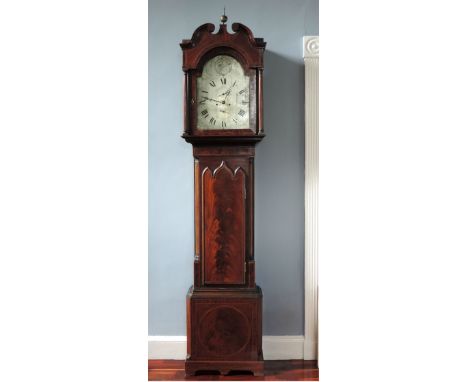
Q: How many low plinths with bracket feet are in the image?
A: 1